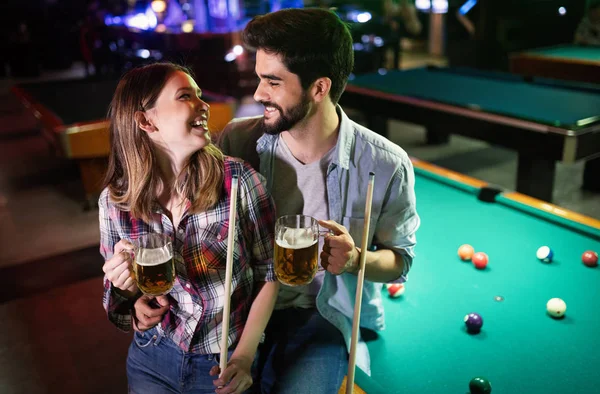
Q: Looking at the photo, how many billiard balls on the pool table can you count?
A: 8